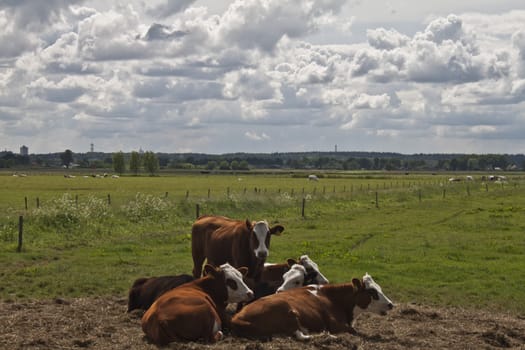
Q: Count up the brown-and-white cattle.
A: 5